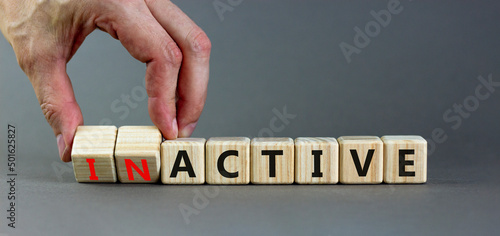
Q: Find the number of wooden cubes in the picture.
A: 8